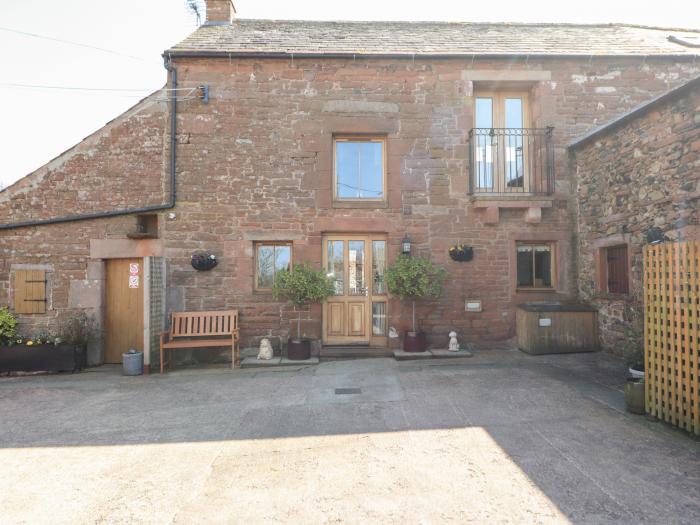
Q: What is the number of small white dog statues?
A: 2